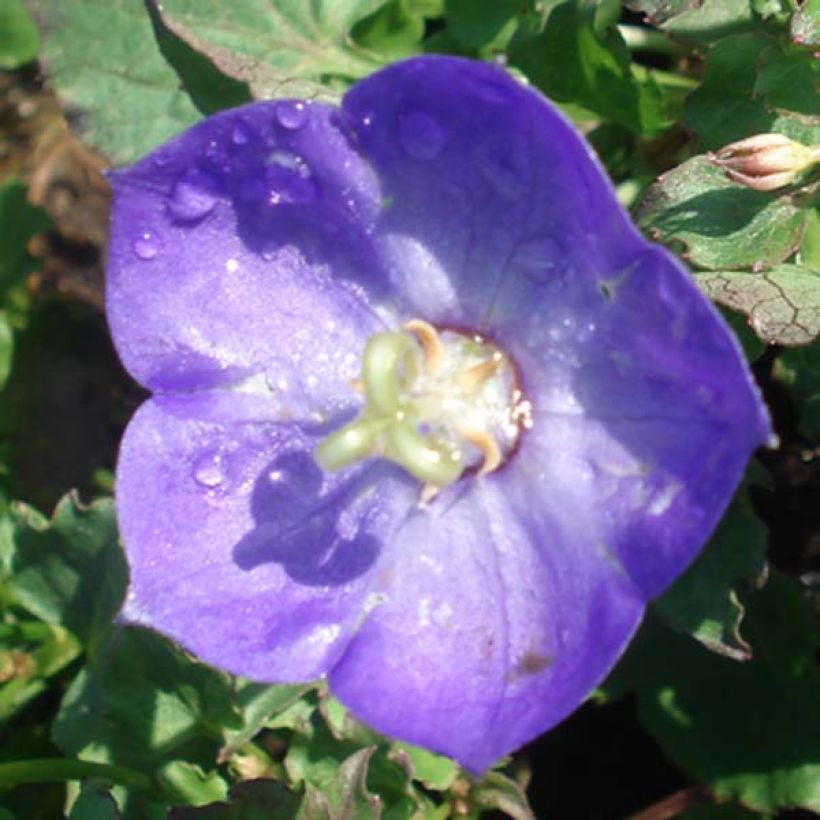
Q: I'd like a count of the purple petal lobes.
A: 5